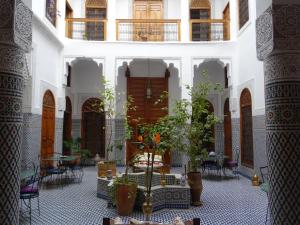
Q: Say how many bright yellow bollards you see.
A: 0